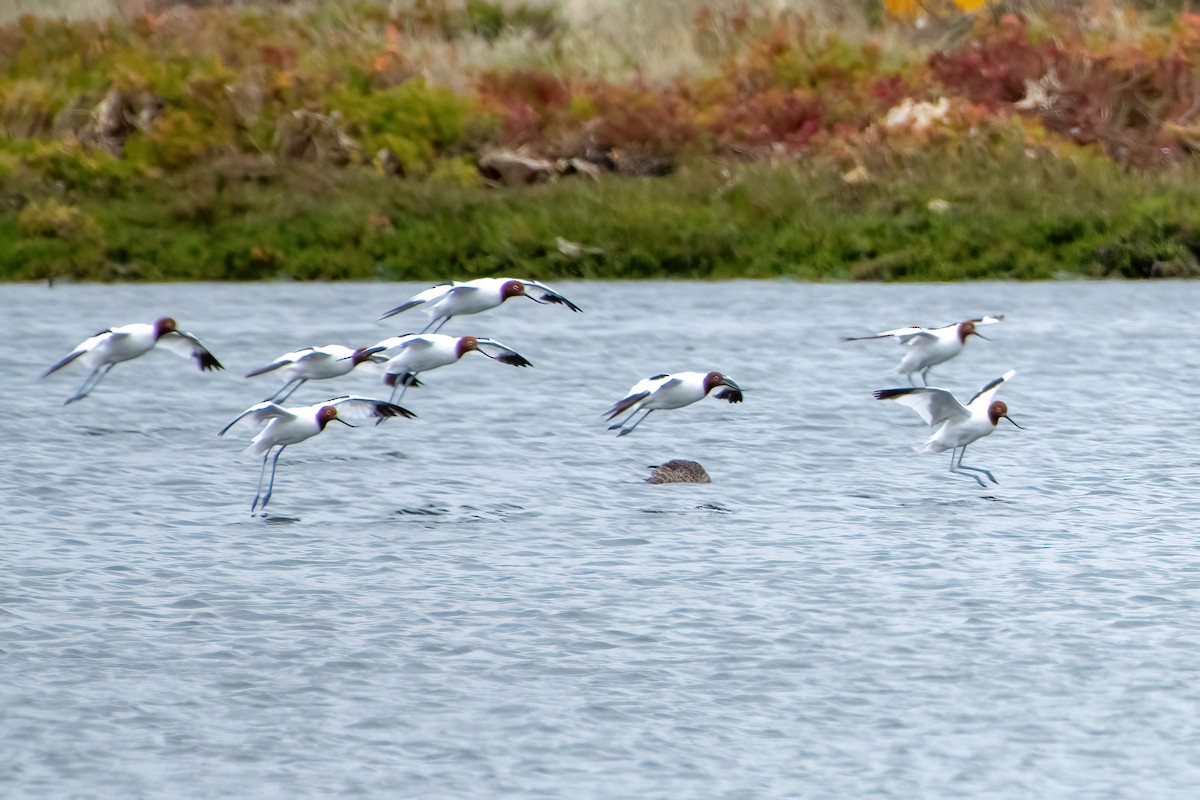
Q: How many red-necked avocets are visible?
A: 8